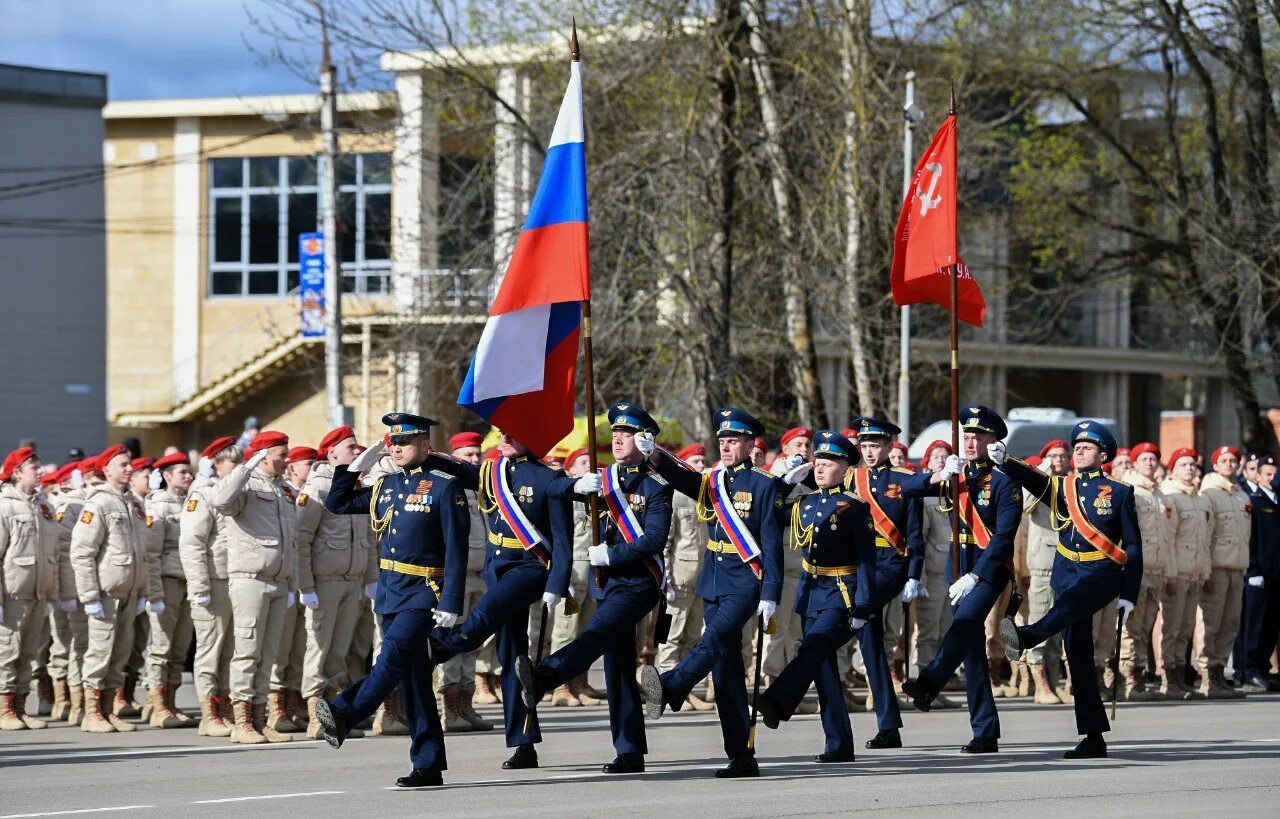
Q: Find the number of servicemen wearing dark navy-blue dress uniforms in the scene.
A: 8